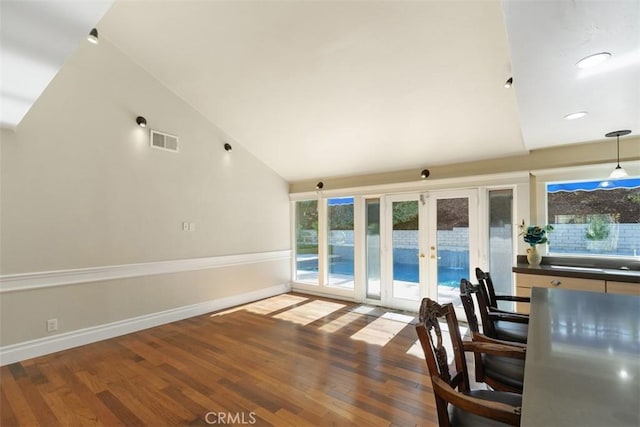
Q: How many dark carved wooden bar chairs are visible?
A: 3